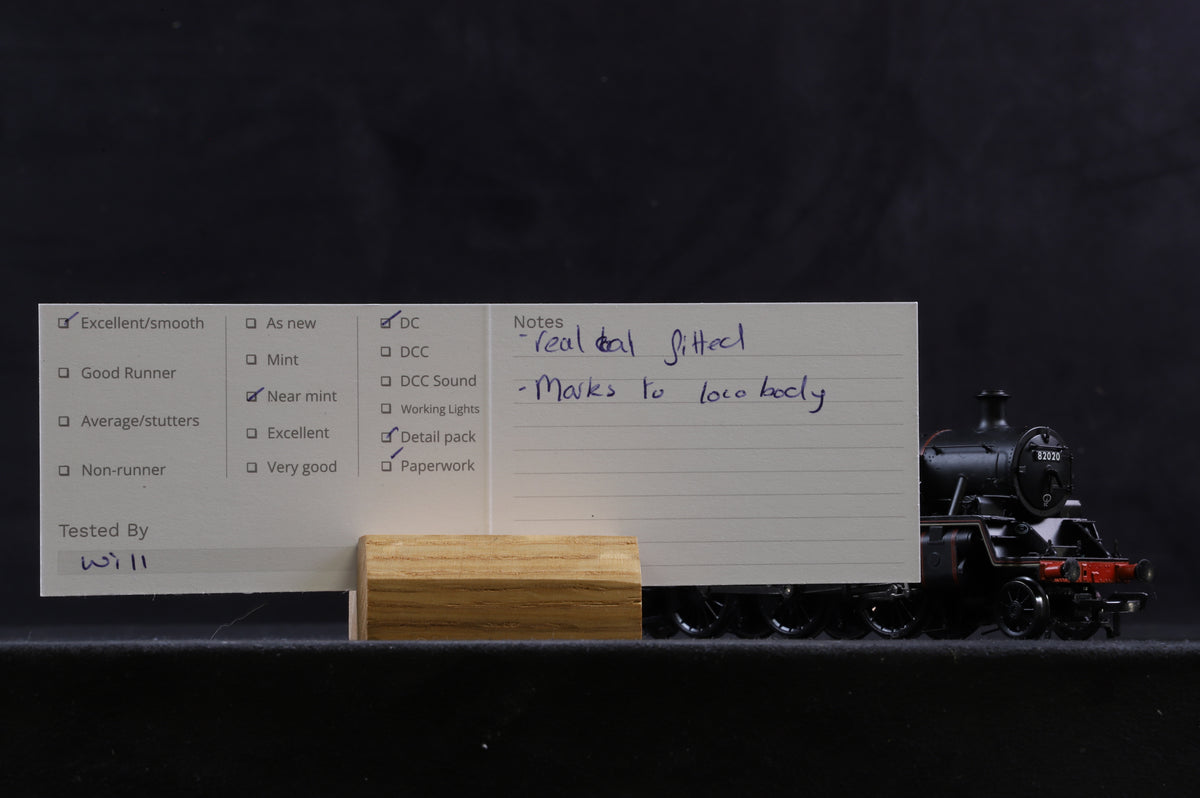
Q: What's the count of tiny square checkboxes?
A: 15